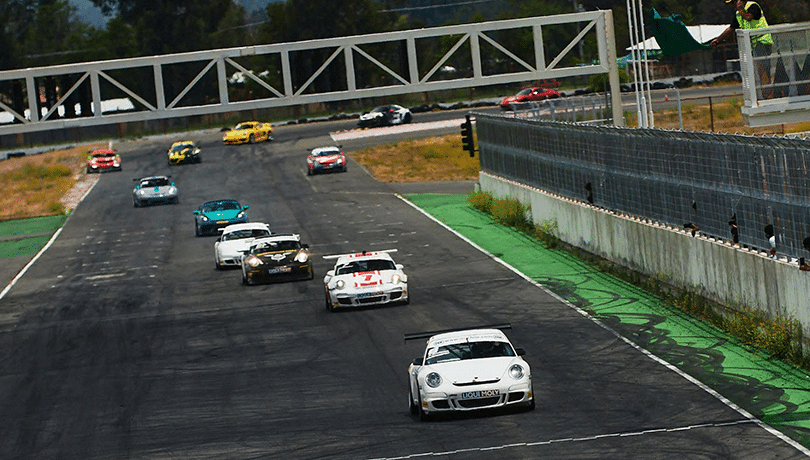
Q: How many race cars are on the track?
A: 12